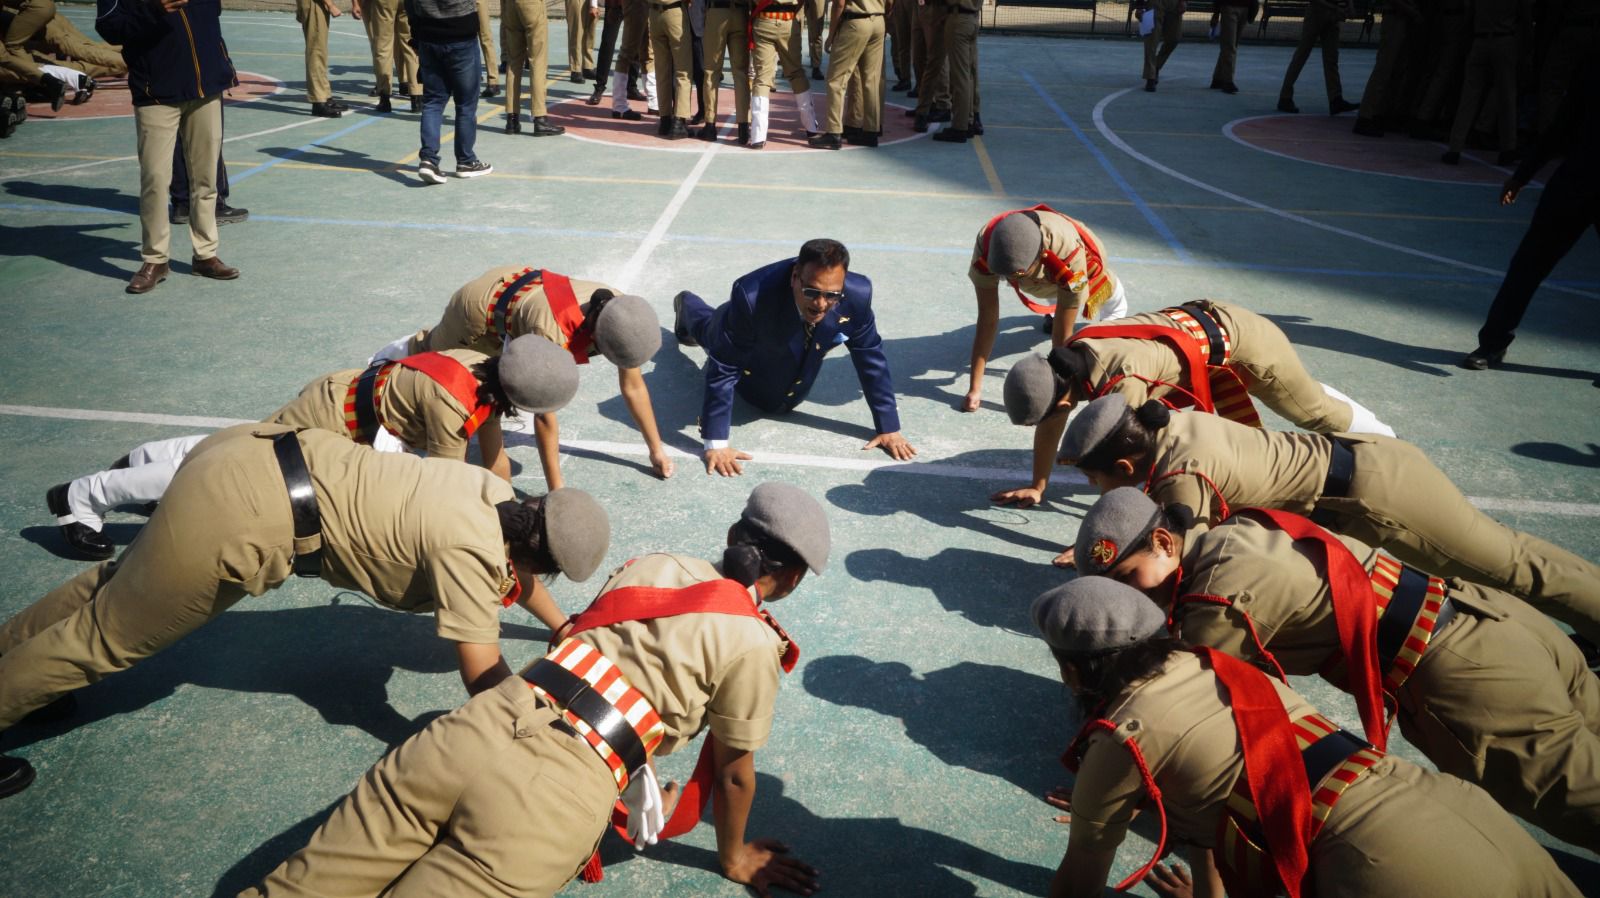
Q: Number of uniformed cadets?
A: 9